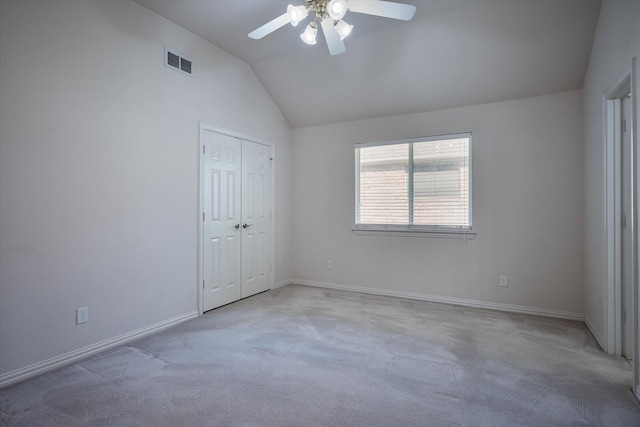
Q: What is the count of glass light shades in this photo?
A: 4